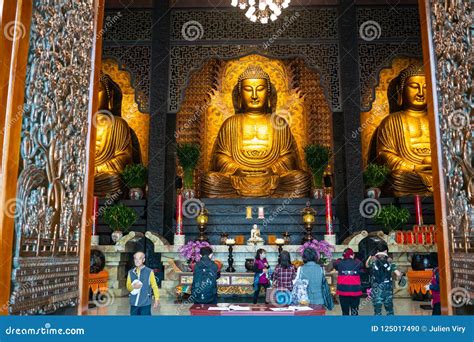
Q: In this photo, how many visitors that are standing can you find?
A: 8